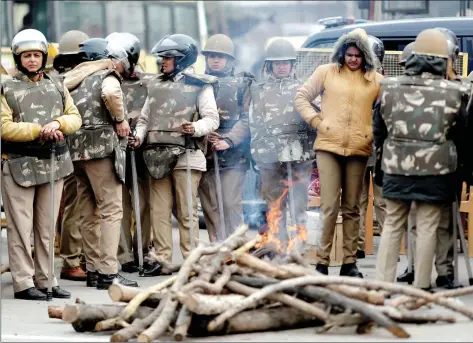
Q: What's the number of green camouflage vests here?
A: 7